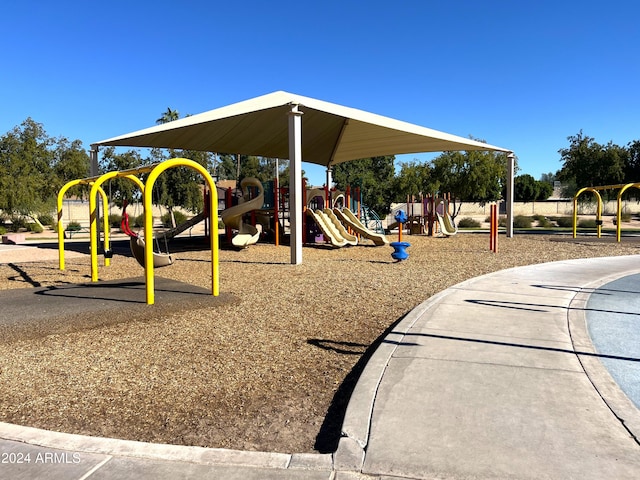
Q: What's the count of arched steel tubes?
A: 5